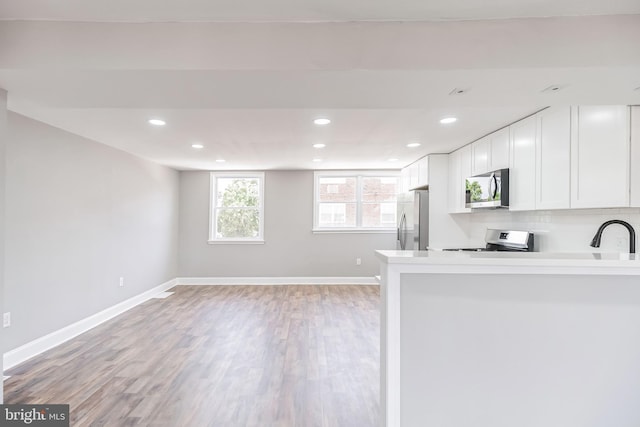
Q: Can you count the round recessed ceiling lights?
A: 9